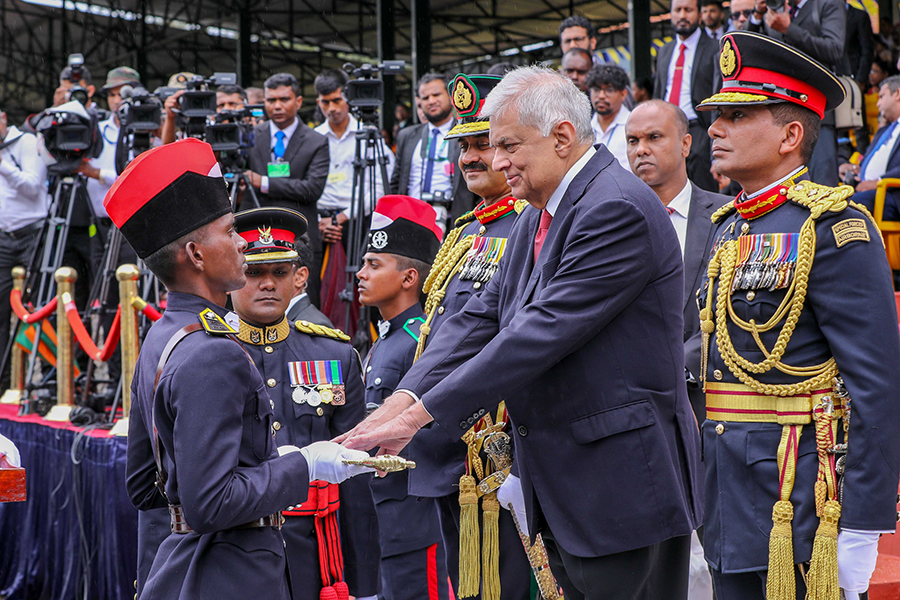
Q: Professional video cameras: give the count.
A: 5